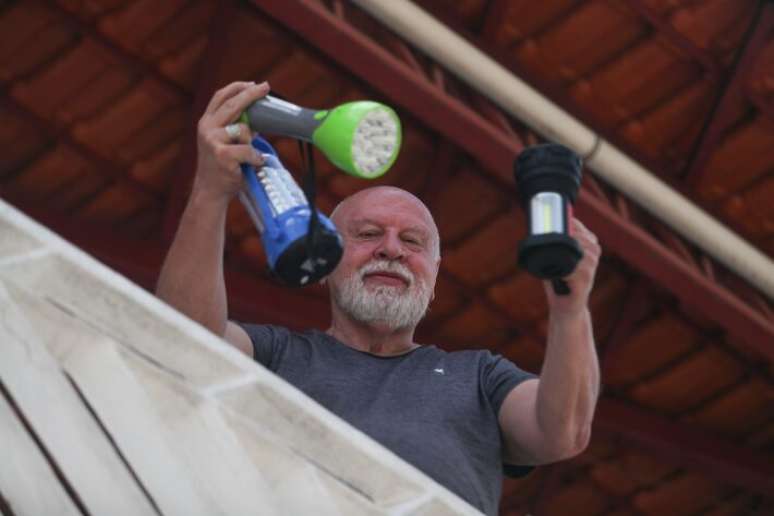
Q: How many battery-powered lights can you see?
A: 3